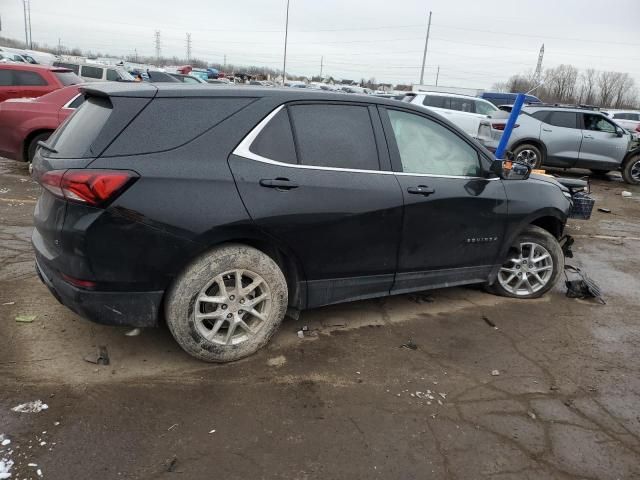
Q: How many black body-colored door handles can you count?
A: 2